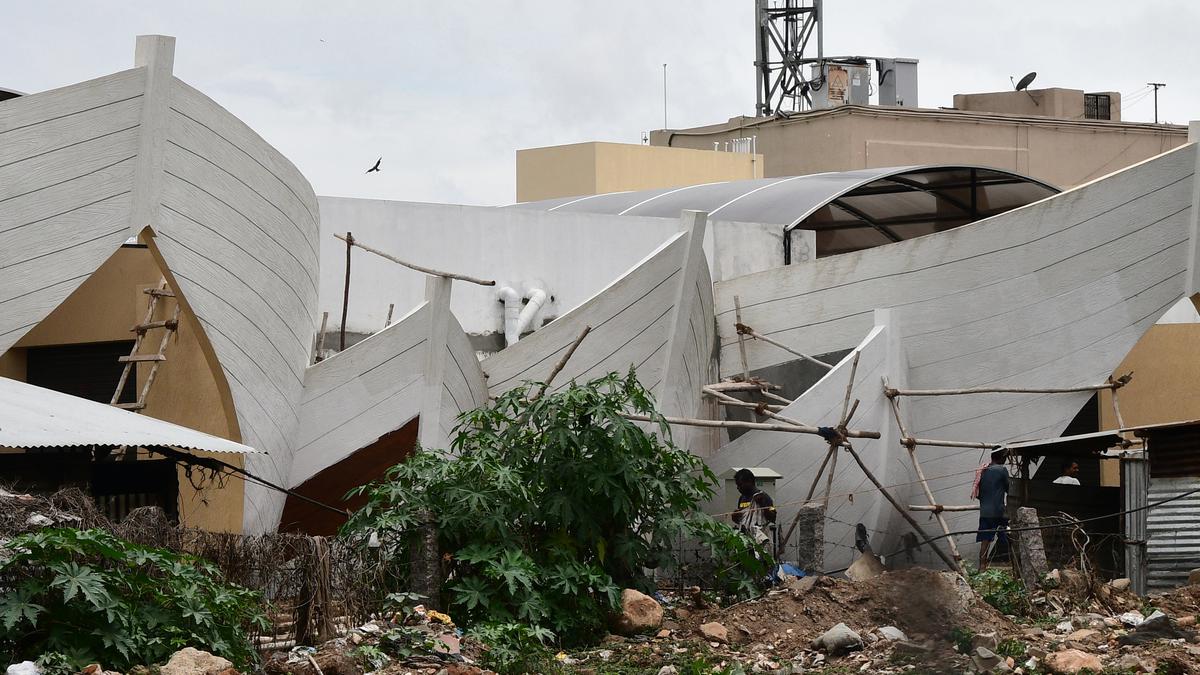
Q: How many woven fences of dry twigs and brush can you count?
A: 1